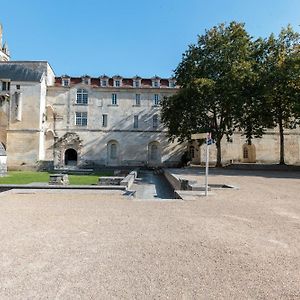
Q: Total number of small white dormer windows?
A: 7